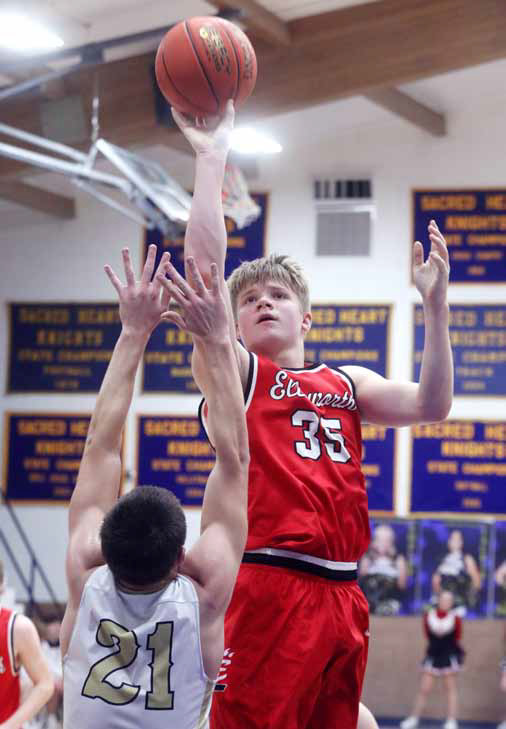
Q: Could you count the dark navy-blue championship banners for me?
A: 10